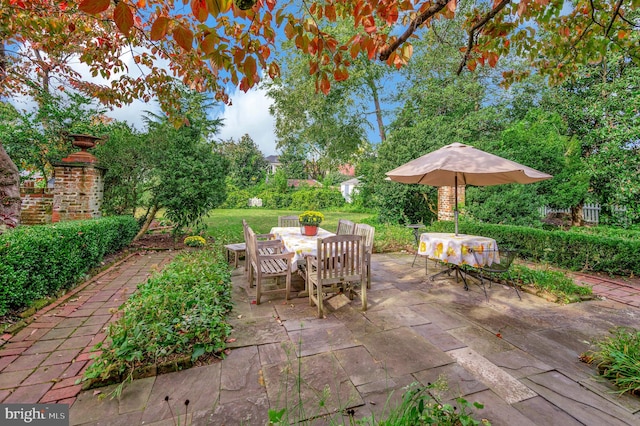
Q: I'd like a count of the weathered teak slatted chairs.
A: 6